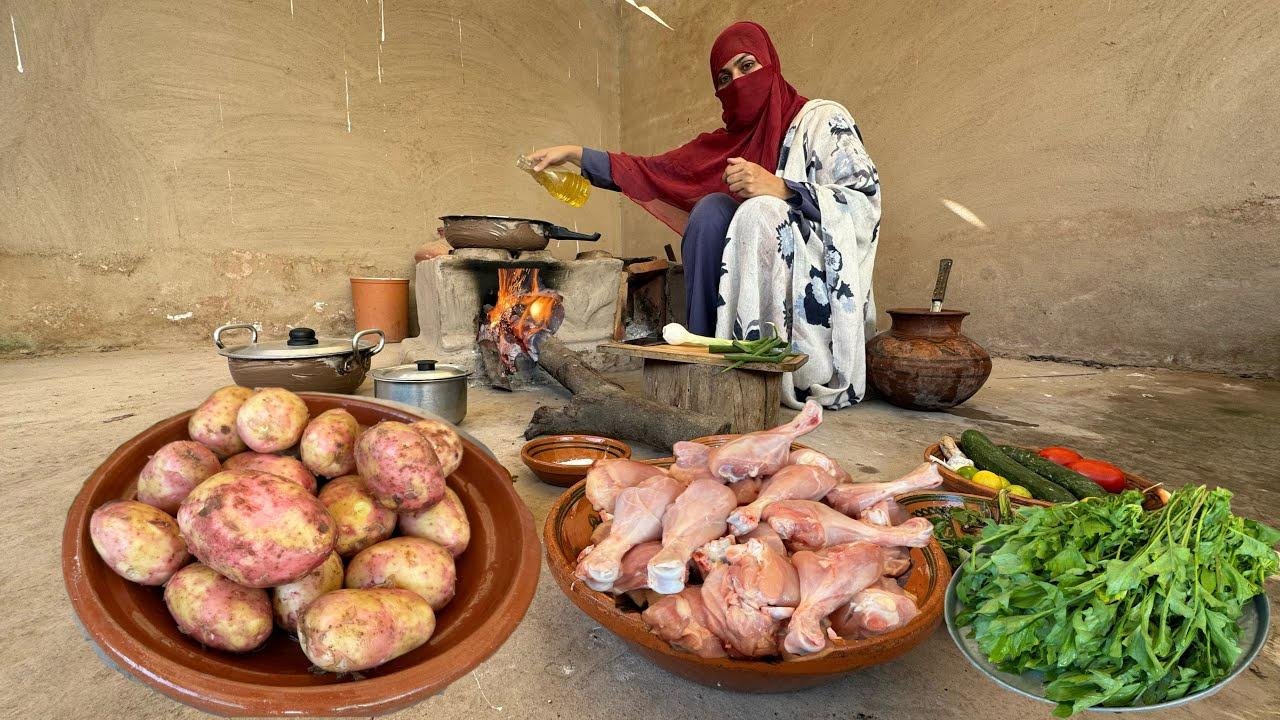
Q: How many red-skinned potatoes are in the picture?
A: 15